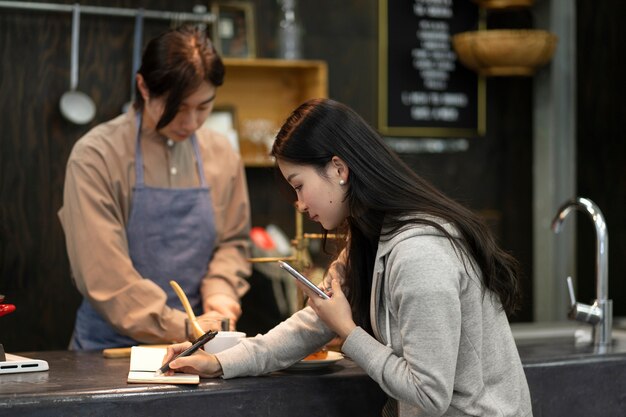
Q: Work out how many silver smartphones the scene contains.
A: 1